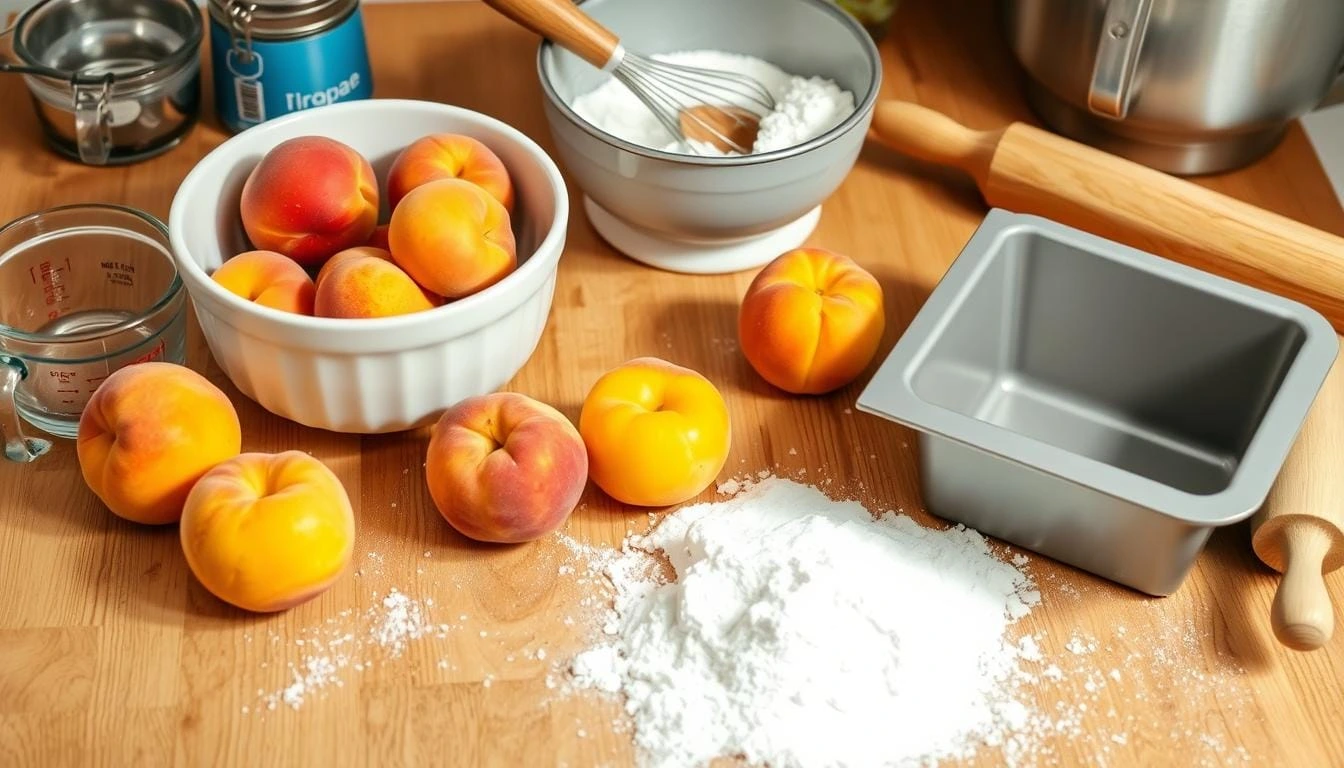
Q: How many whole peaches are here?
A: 11